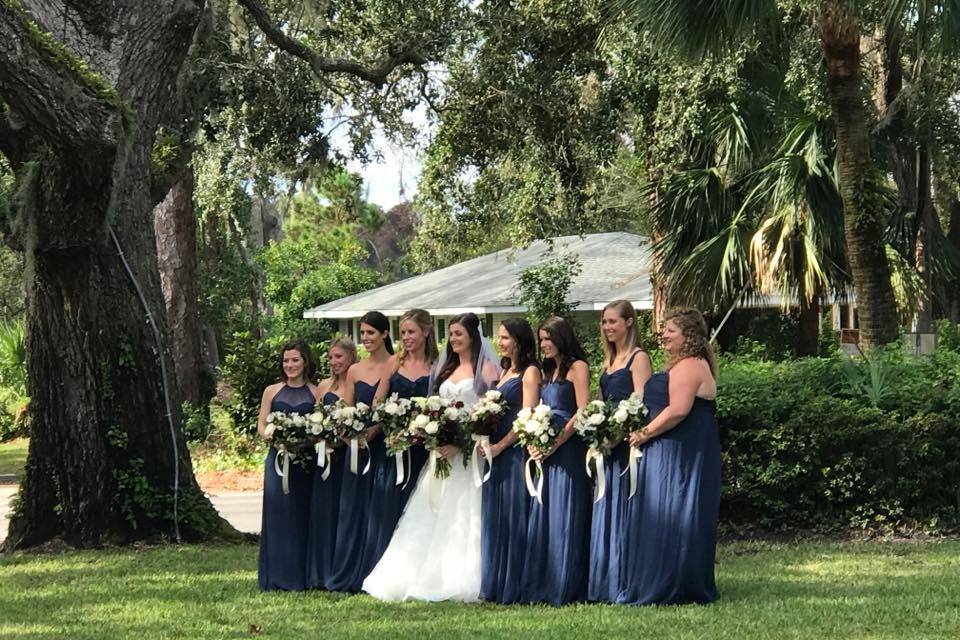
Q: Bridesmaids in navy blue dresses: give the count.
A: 8